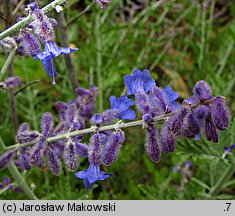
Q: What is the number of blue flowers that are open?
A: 5